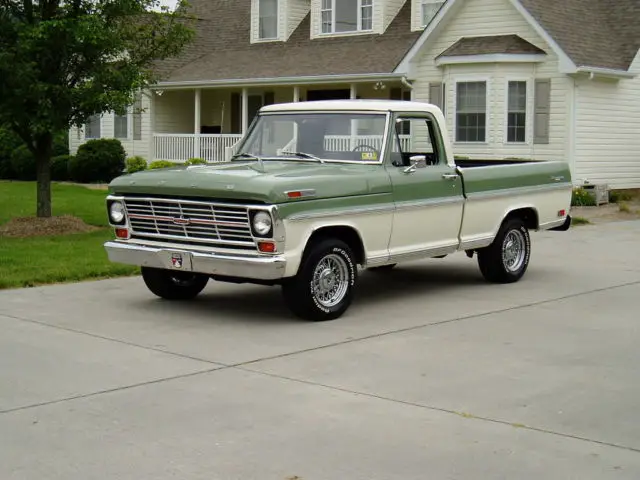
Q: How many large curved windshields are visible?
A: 1